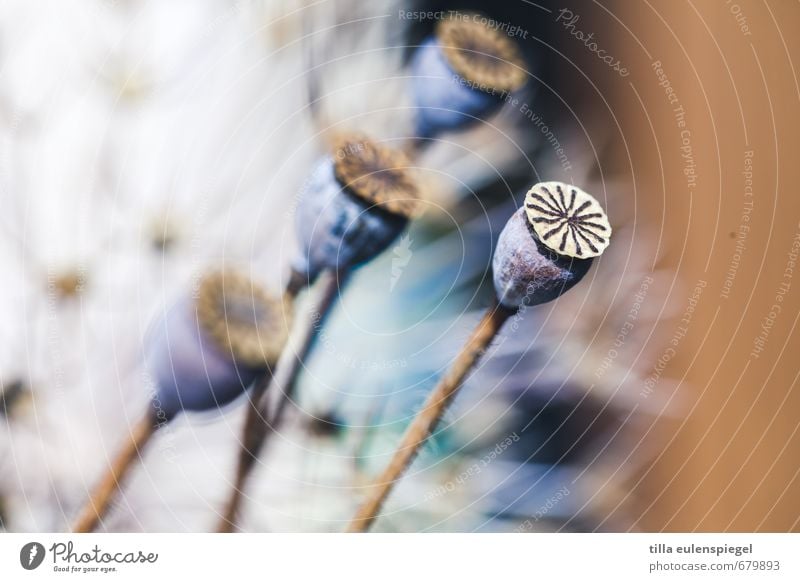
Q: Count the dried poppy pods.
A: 4